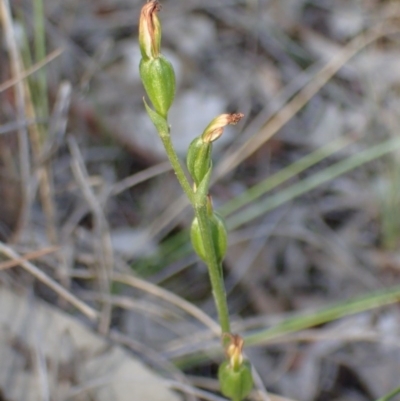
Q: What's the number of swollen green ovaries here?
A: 4